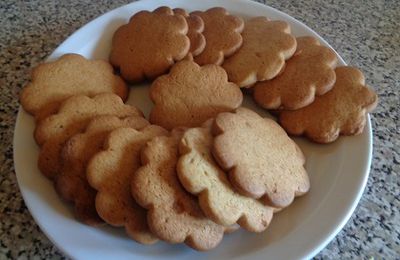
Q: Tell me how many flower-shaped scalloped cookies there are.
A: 14